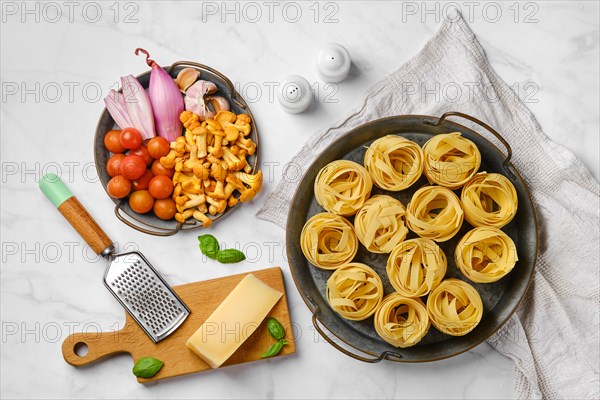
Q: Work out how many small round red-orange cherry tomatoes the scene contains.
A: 12